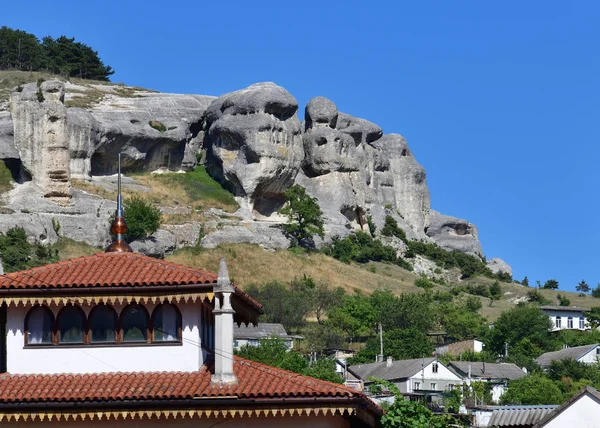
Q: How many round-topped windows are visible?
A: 8